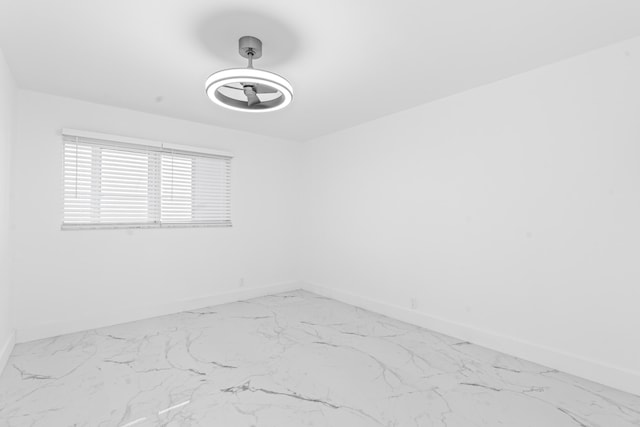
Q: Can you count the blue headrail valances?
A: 0